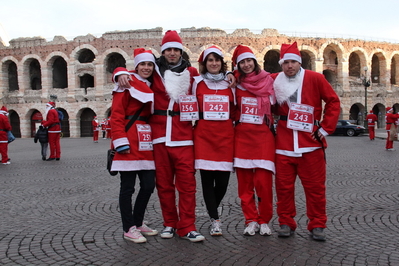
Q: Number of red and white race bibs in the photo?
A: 5